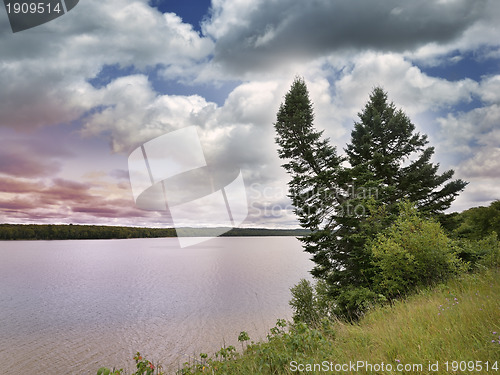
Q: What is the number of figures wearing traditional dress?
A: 0